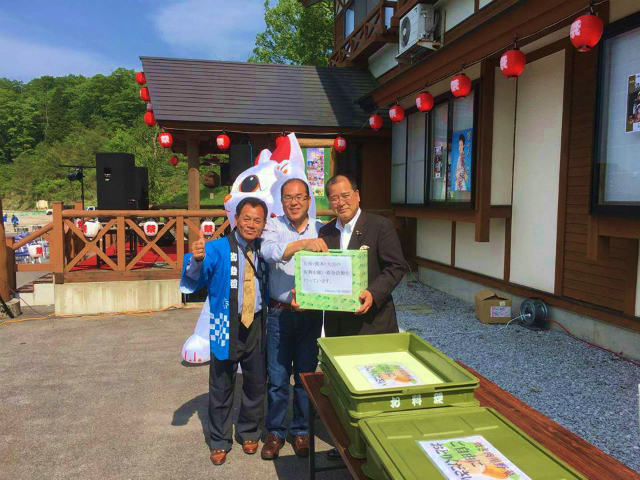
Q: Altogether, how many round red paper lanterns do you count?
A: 13